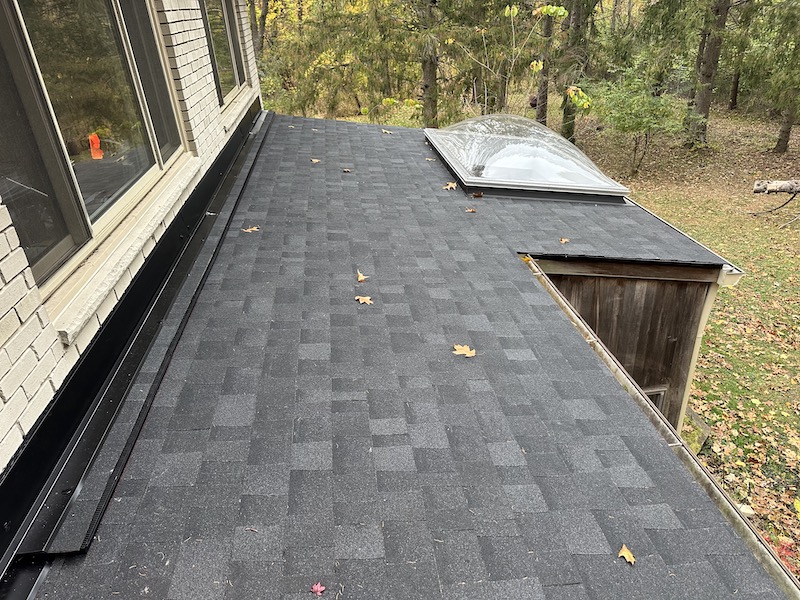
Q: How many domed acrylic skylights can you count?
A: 1